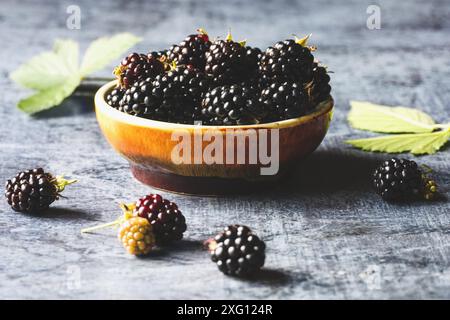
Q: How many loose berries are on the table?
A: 5